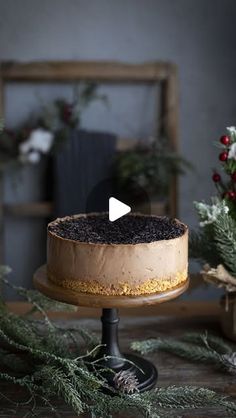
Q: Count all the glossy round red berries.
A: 5